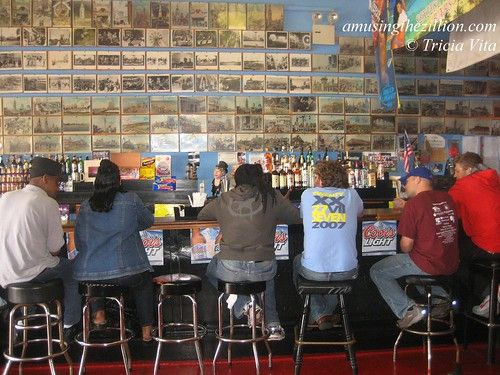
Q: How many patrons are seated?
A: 6